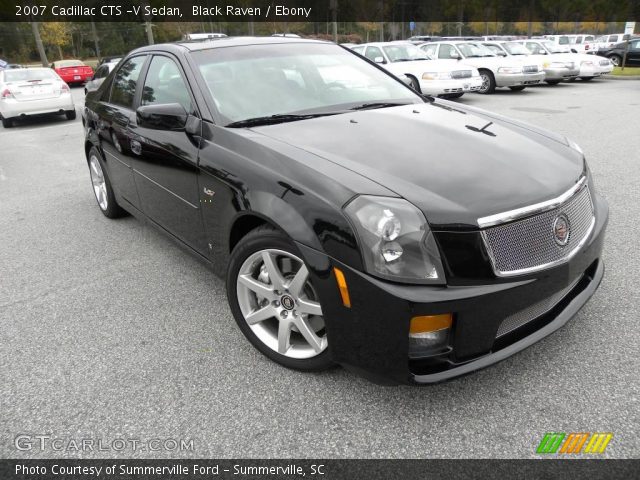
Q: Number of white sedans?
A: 5